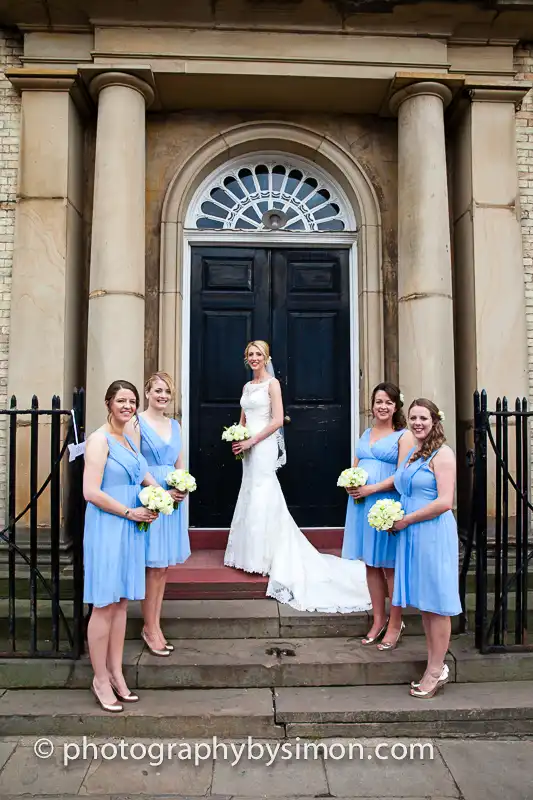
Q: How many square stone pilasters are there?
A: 2